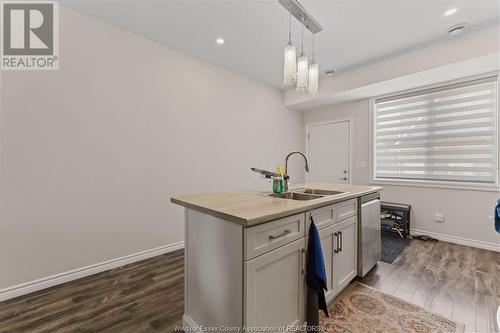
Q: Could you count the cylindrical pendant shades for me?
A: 3